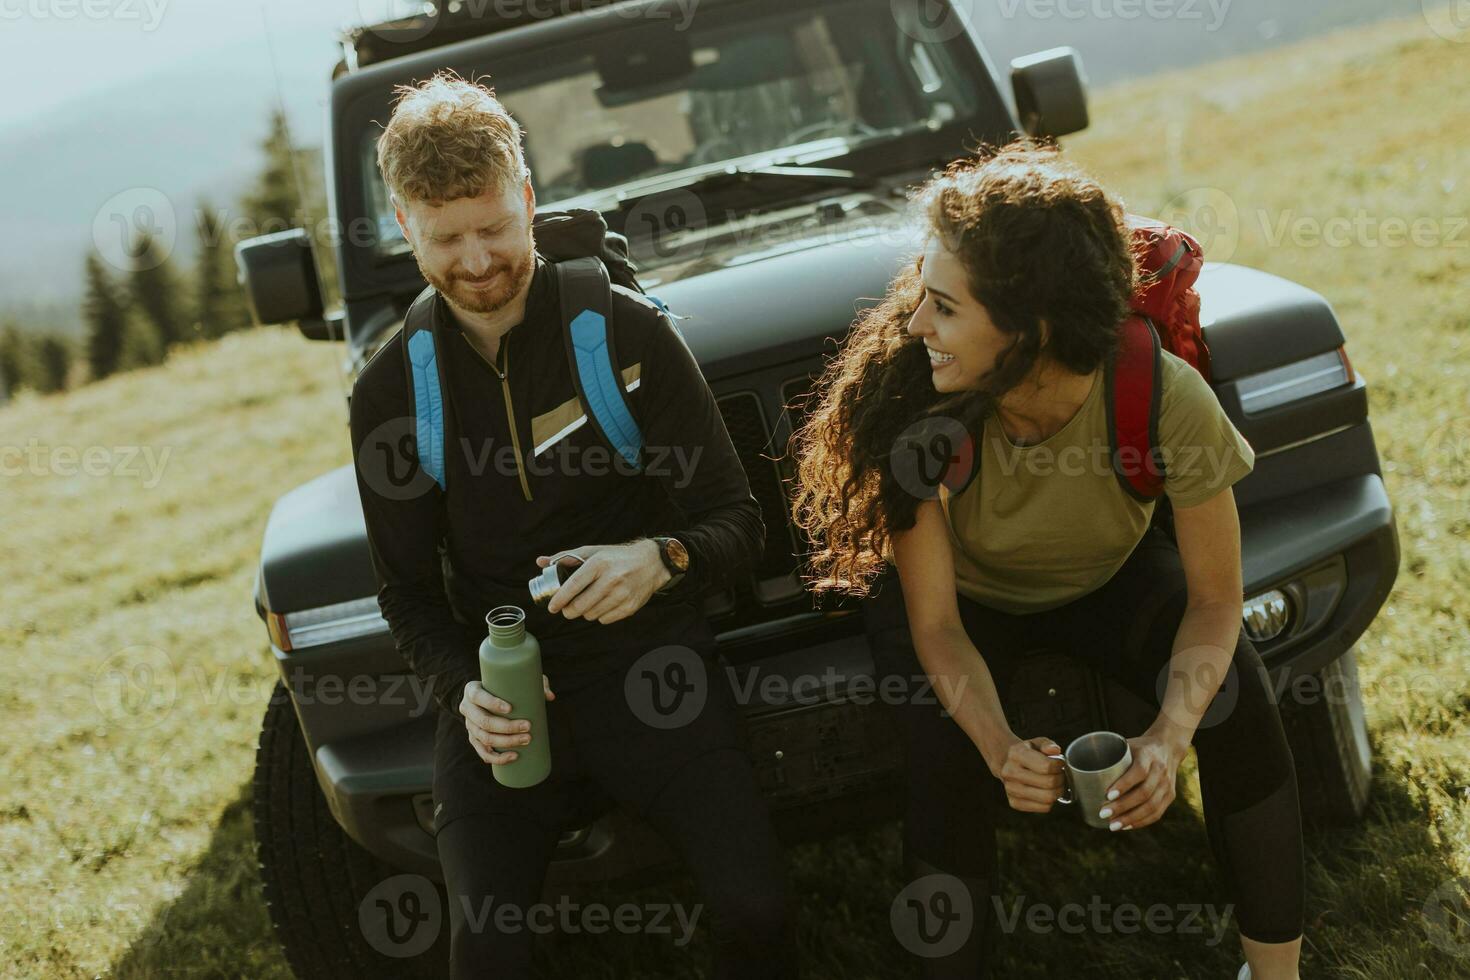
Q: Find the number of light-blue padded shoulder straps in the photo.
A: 2